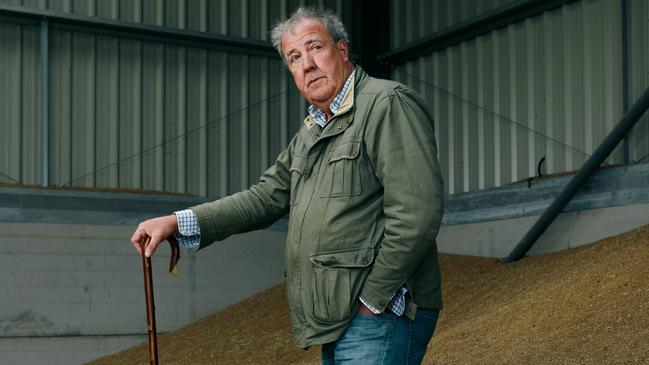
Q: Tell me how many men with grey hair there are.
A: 1